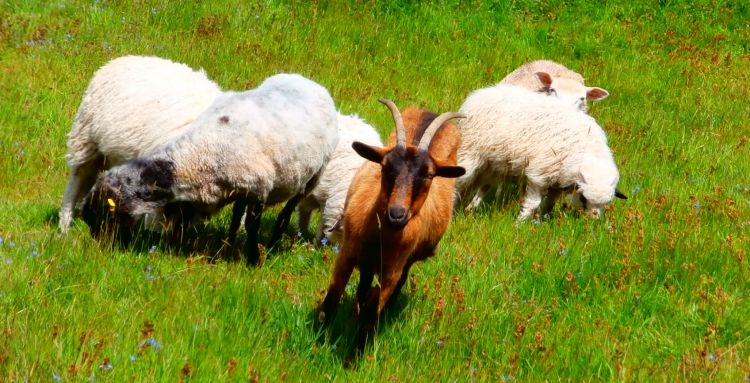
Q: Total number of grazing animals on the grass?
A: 6